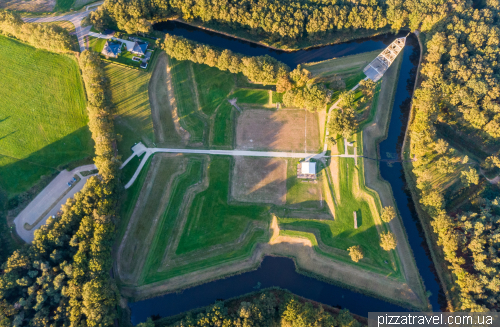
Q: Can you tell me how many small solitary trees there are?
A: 3